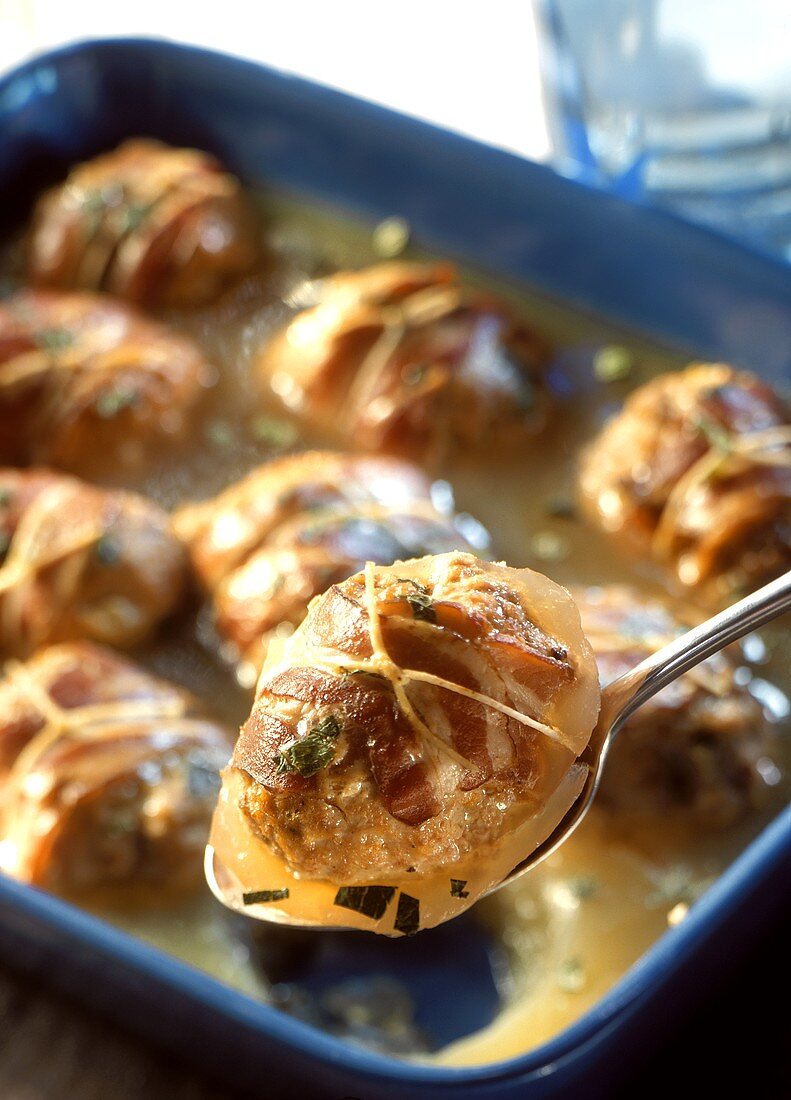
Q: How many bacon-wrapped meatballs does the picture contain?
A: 9